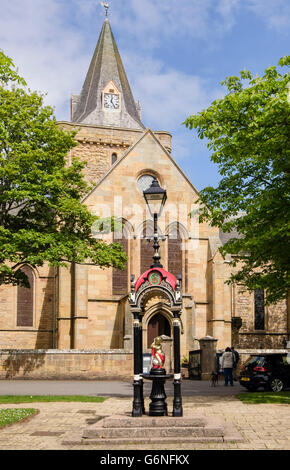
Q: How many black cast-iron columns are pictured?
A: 2